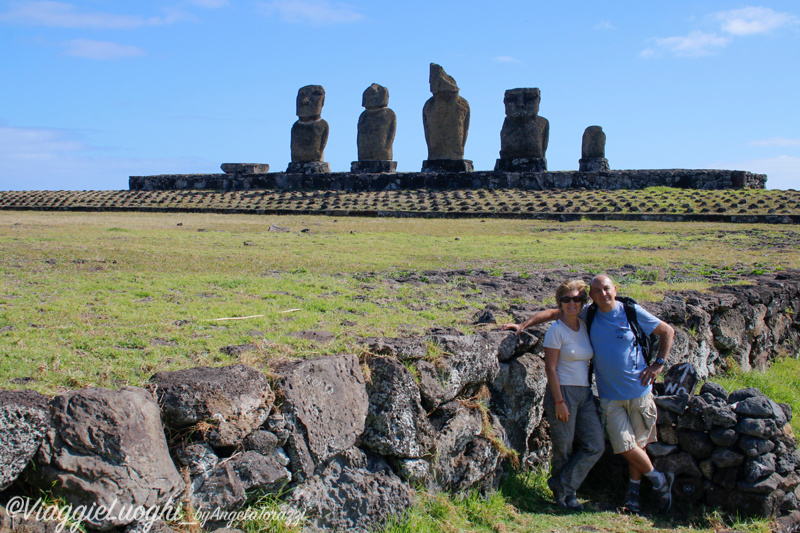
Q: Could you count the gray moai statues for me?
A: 5